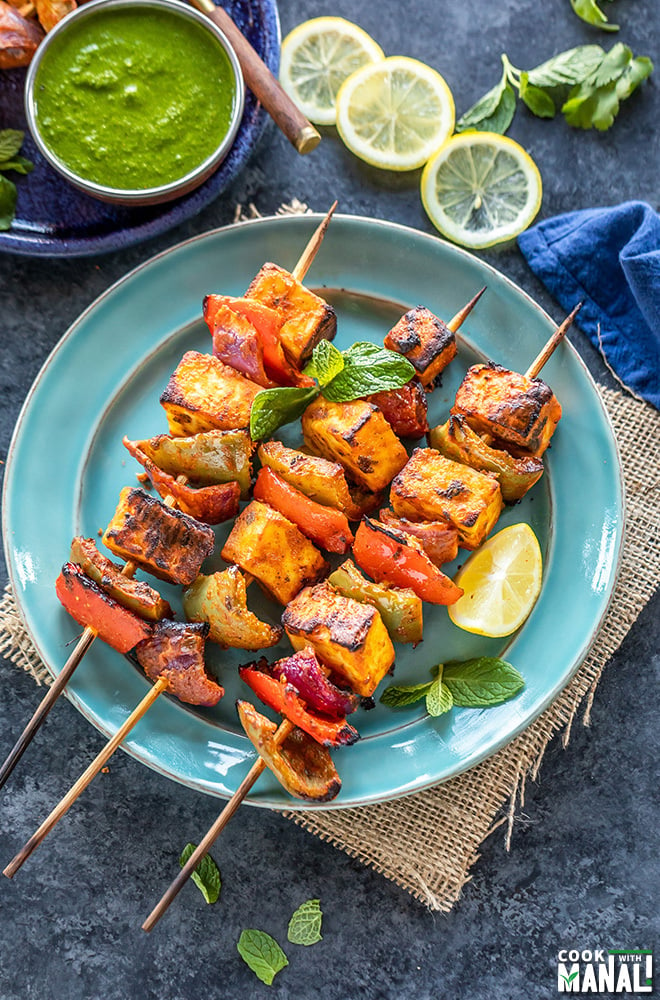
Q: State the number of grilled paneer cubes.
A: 9